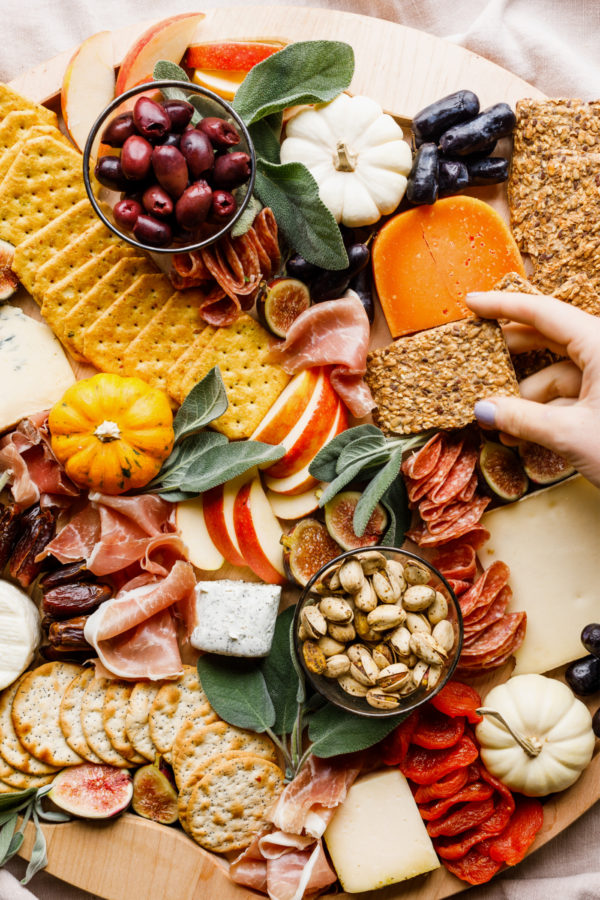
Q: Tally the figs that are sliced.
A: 8